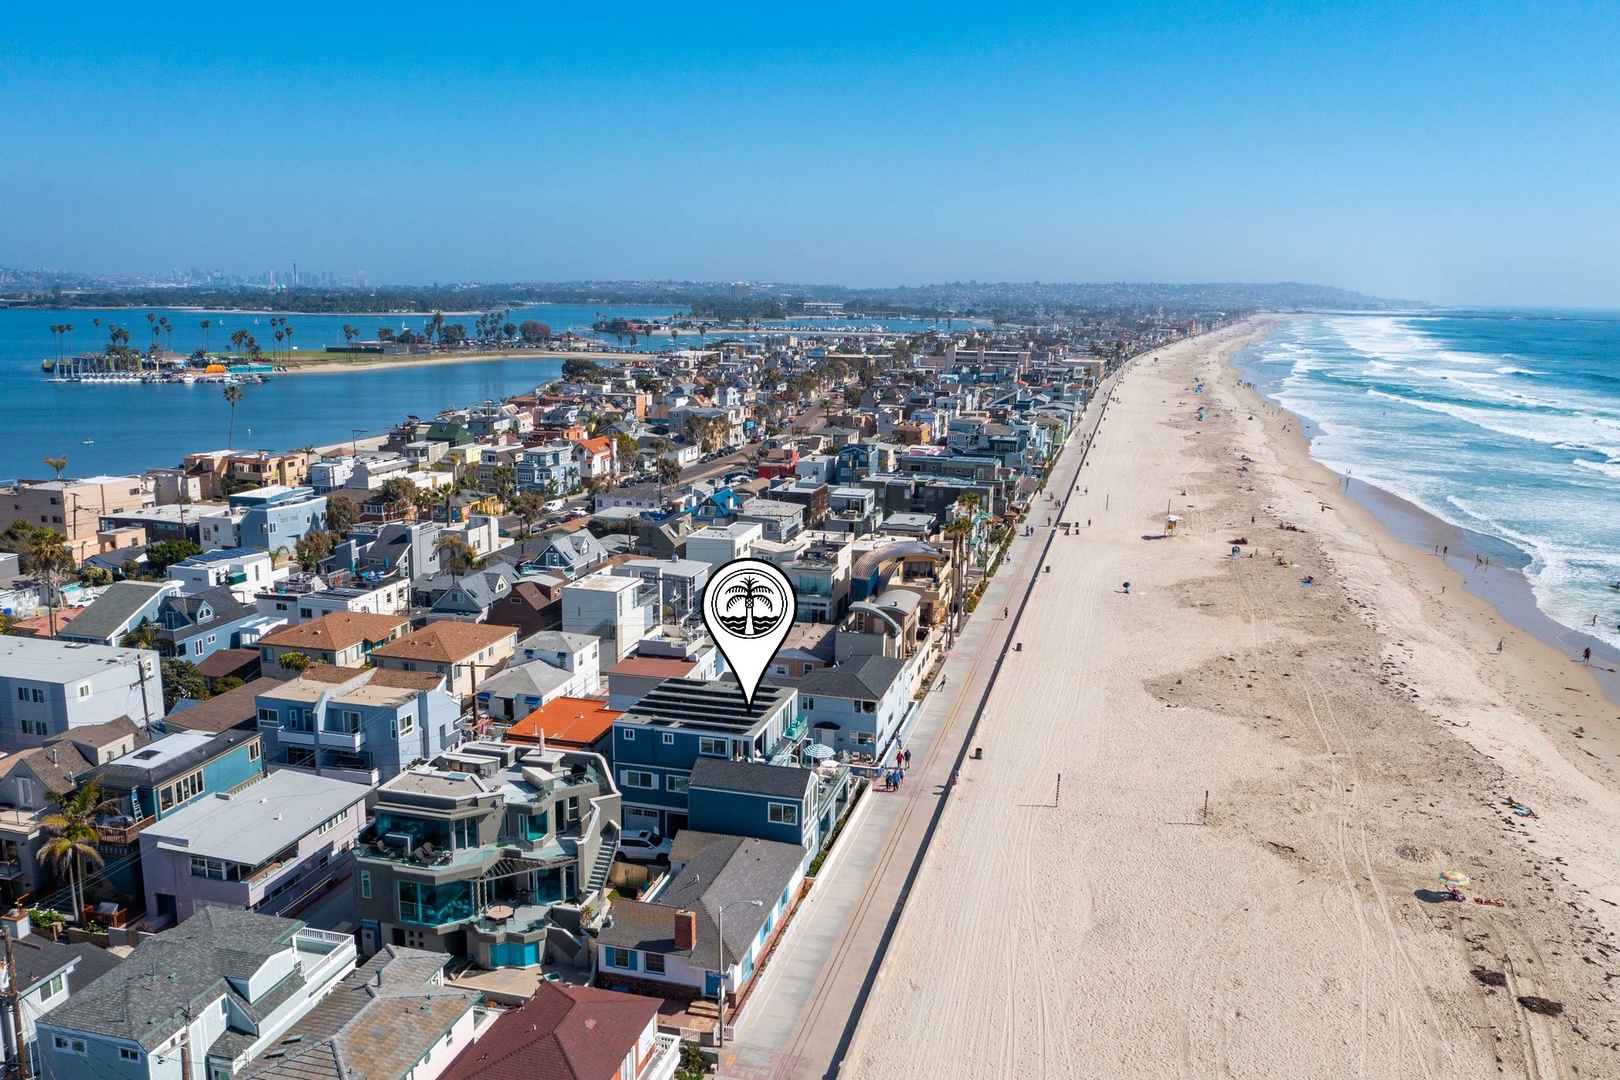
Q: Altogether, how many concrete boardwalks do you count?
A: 1